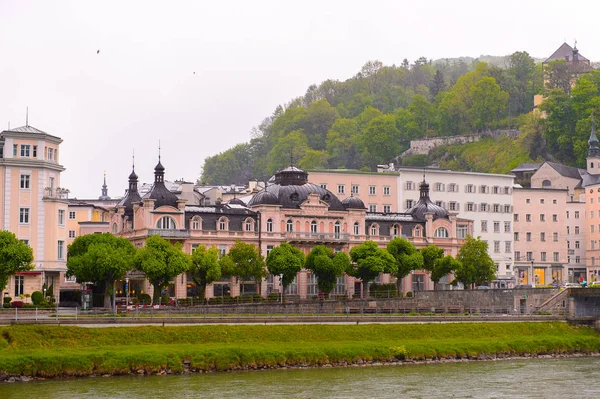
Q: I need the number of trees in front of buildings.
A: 11